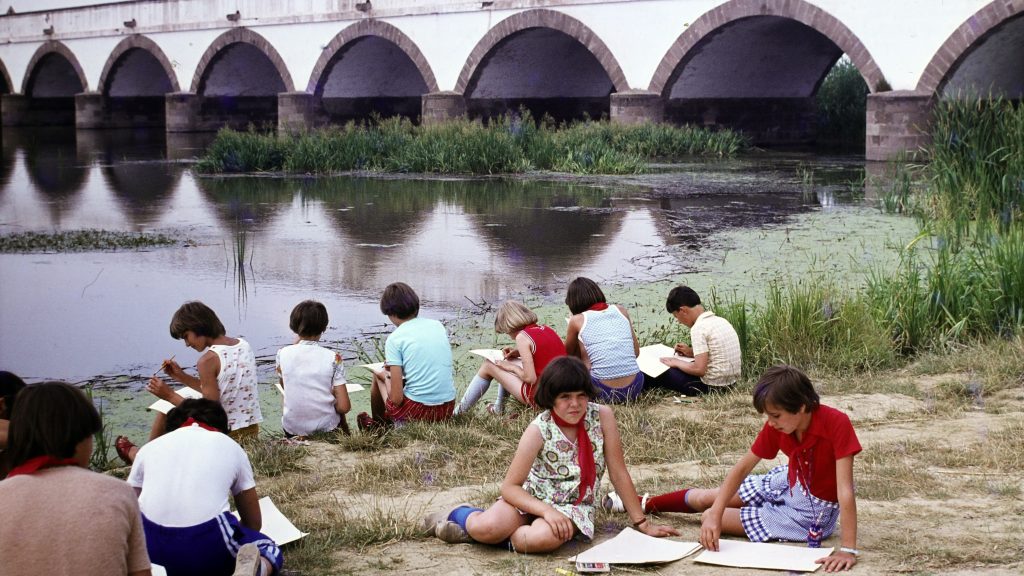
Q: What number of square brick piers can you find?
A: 7